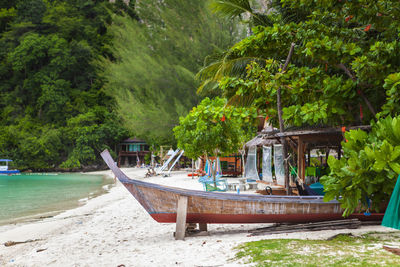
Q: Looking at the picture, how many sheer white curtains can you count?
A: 3